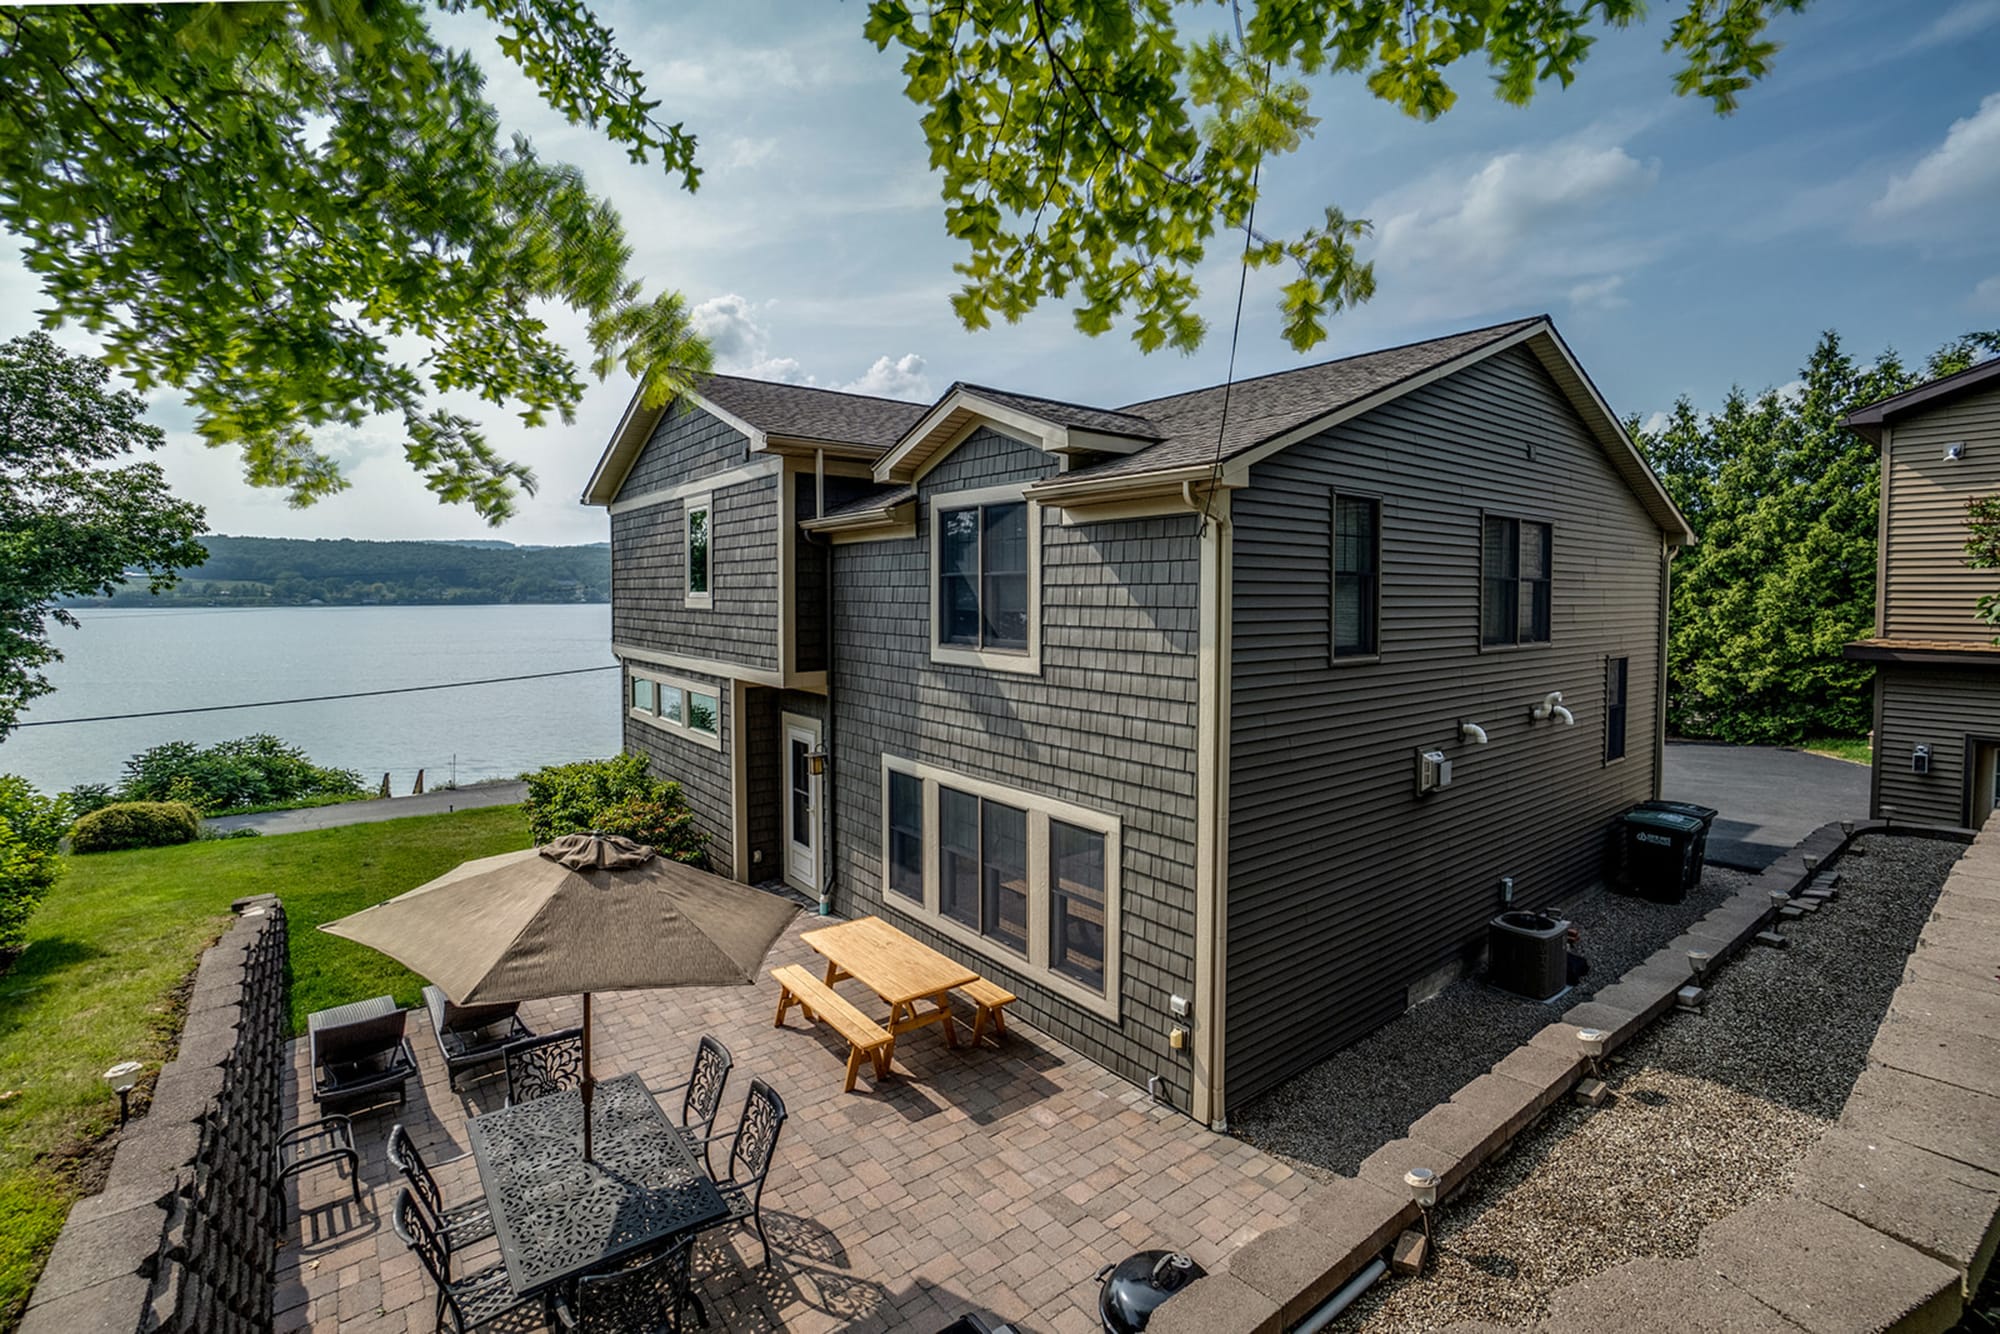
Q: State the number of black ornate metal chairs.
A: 6